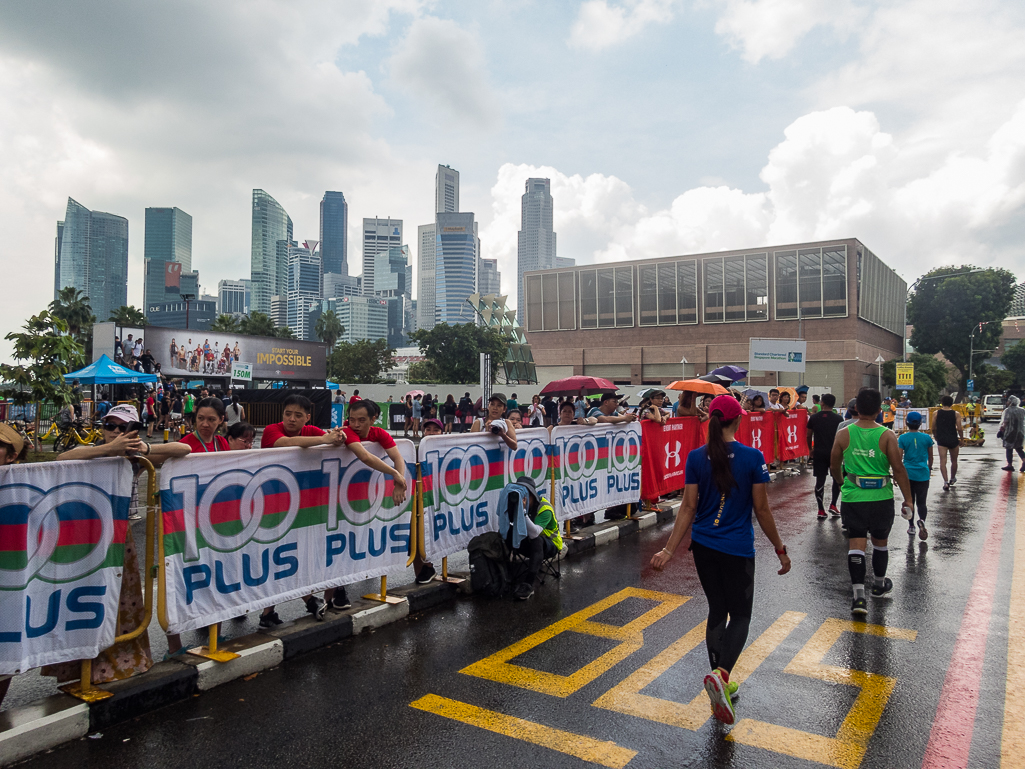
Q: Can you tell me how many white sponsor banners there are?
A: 4